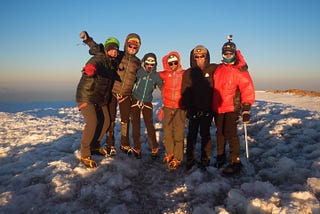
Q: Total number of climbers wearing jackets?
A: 6